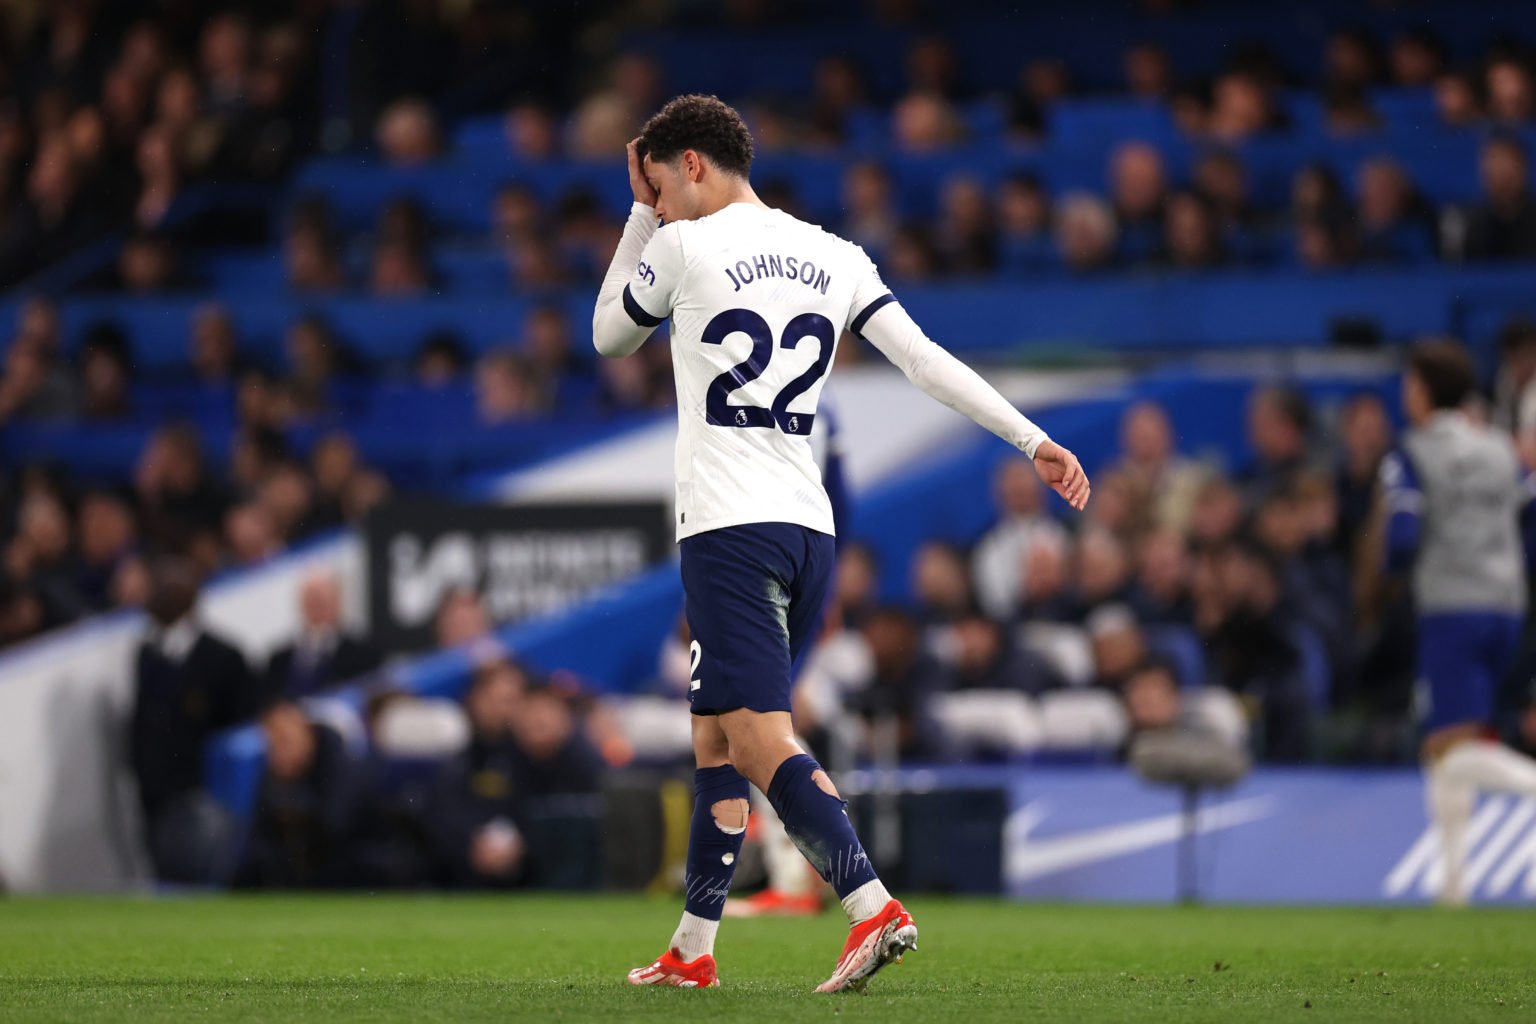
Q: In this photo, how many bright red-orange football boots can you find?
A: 3